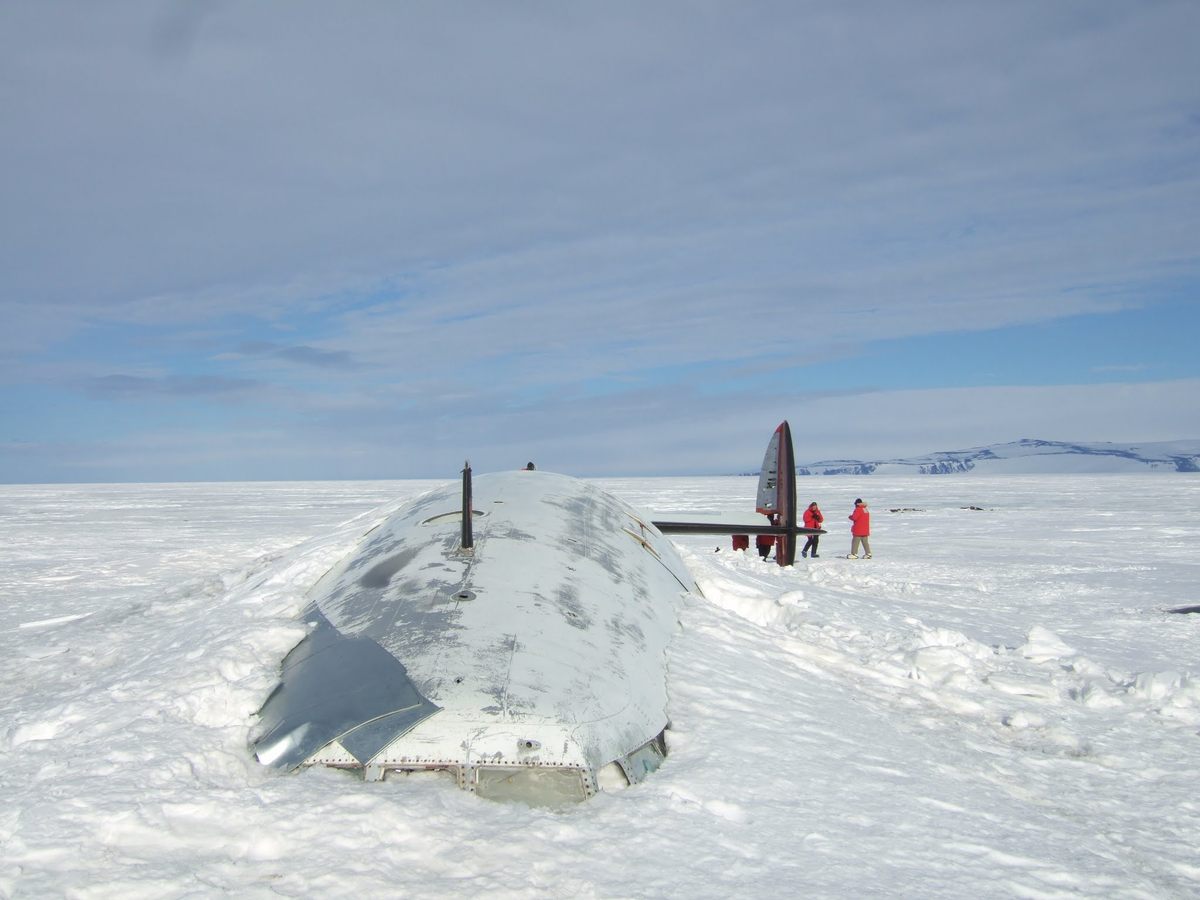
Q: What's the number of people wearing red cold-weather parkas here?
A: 4